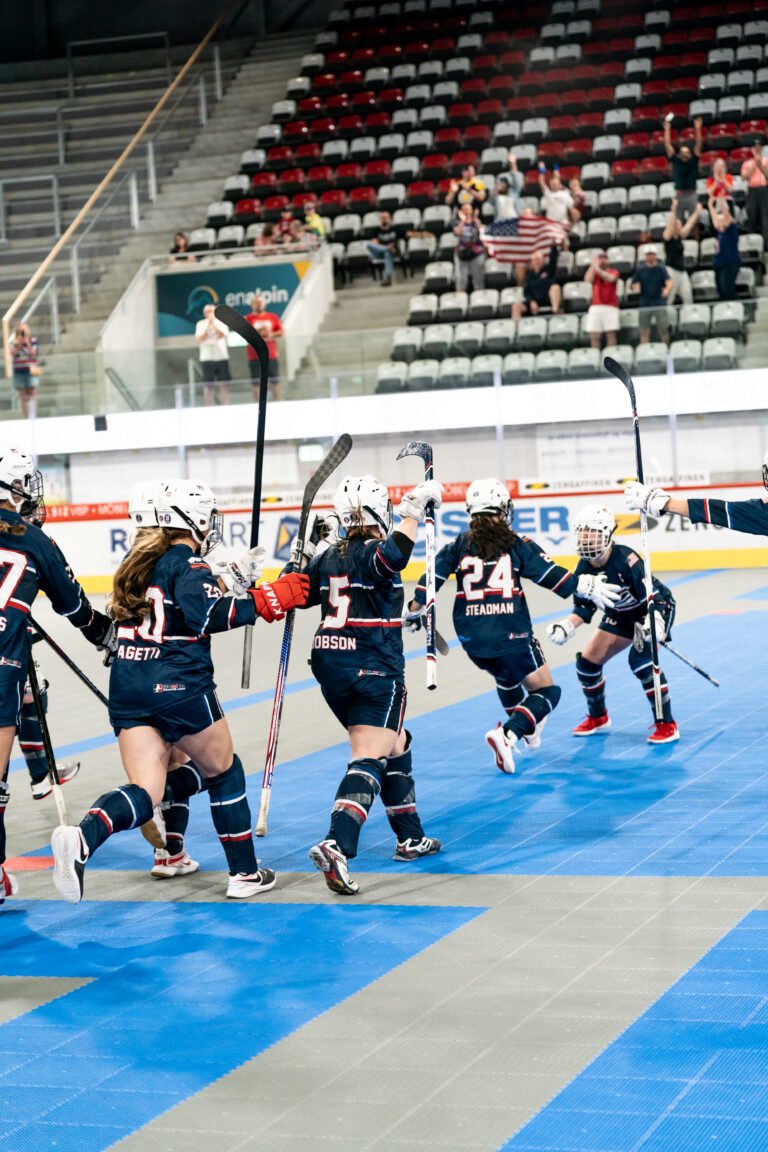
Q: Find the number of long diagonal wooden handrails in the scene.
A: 1